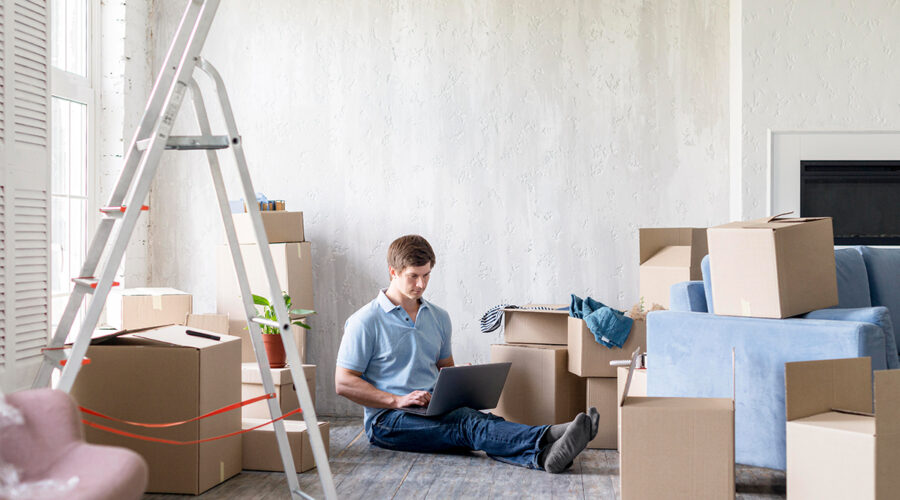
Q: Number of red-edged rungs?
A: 3